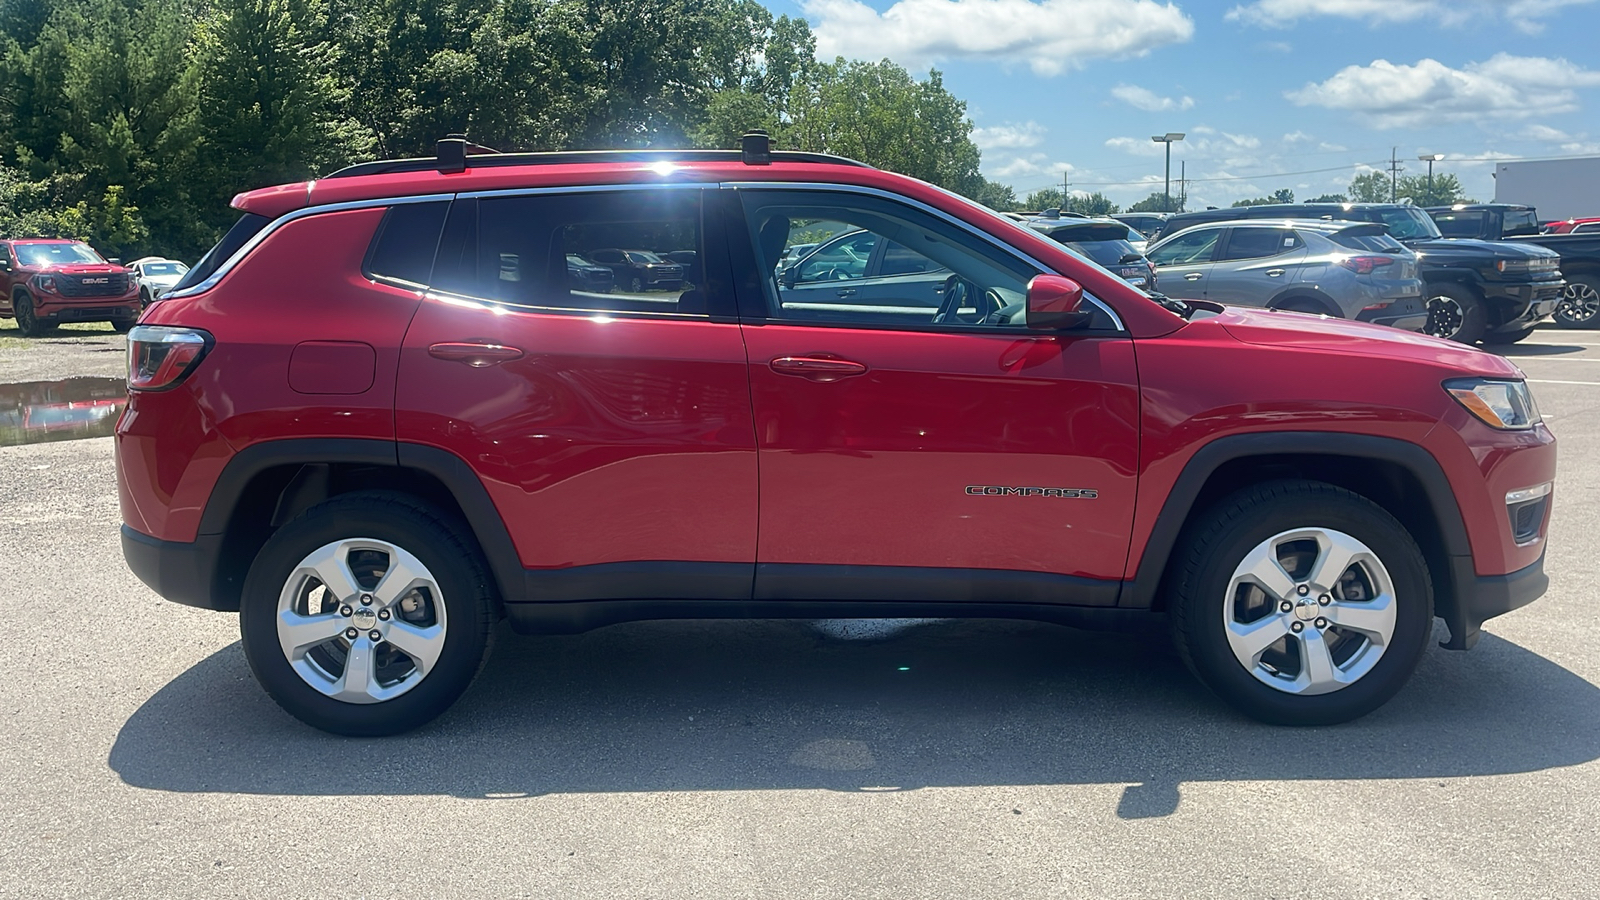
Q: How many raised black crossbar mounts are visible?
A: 2